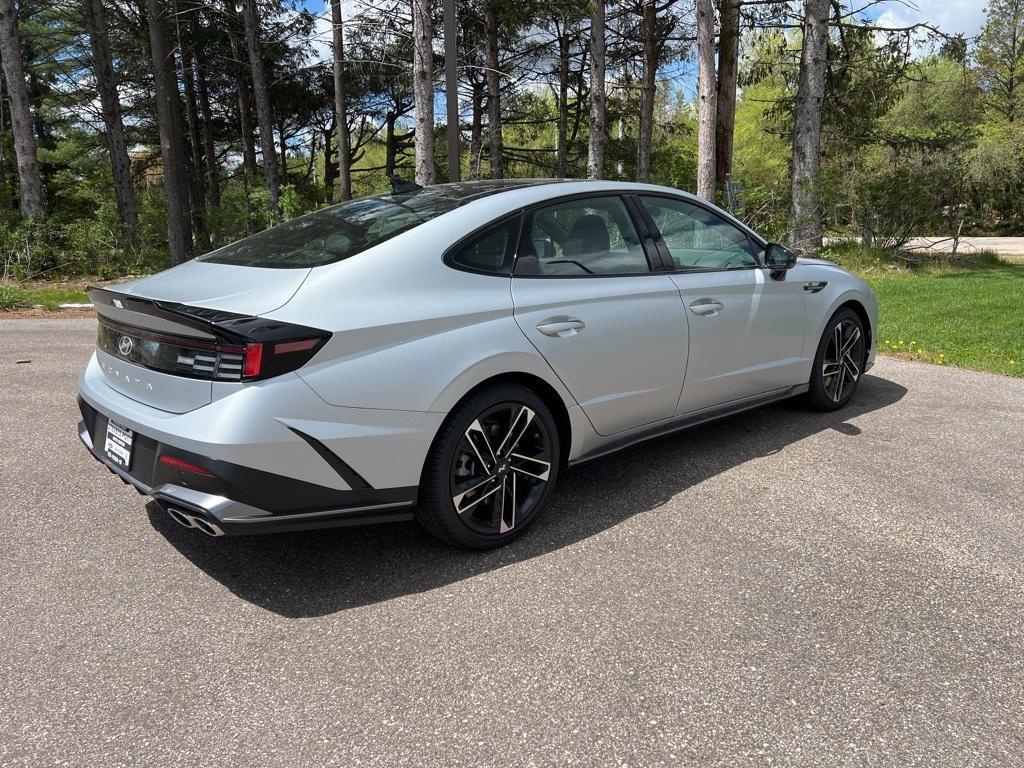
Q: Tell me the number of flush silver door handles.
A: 2